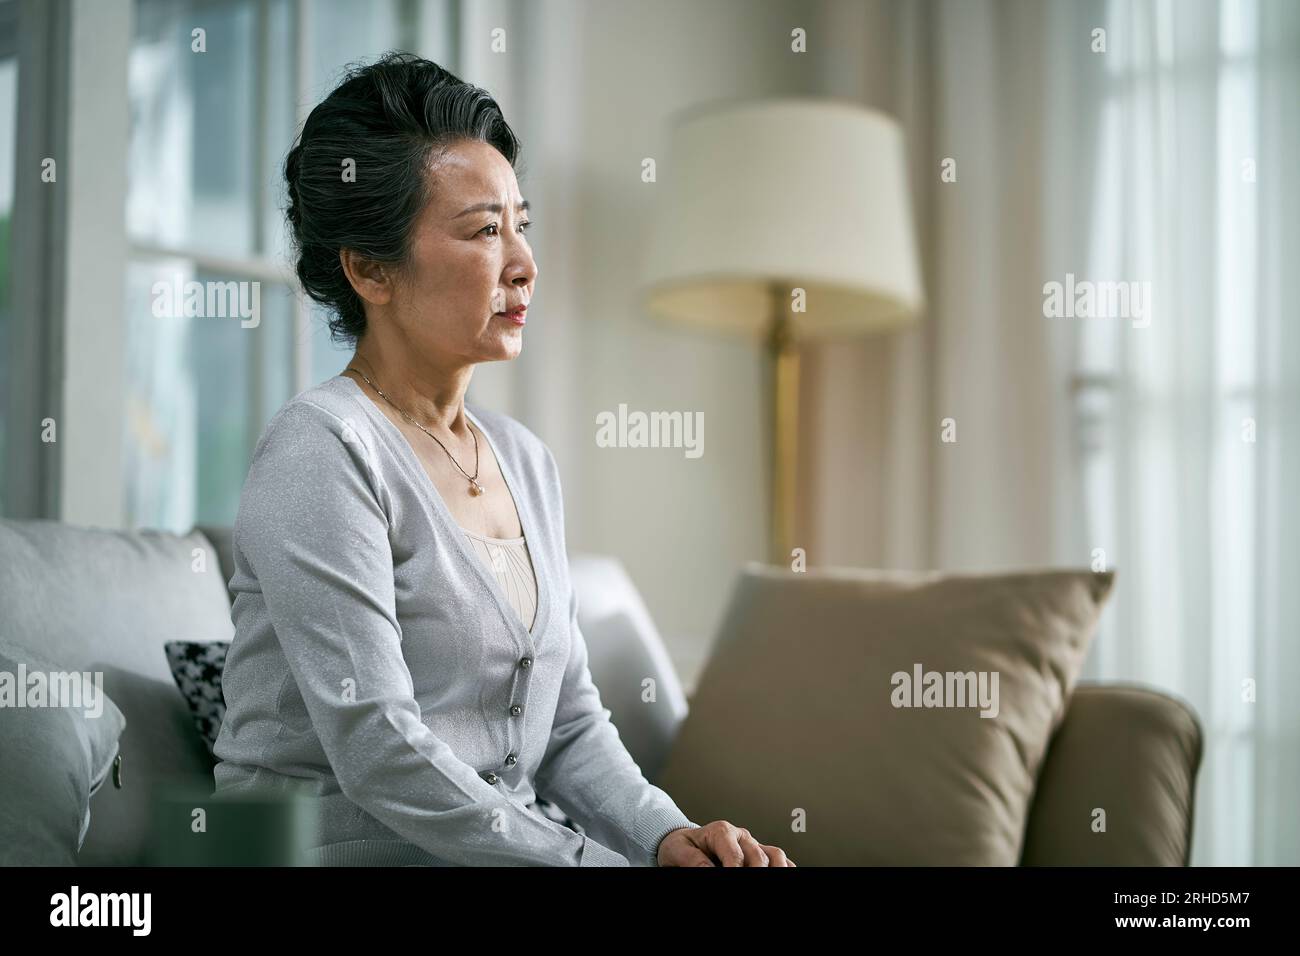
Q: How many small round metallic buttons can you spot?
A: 4